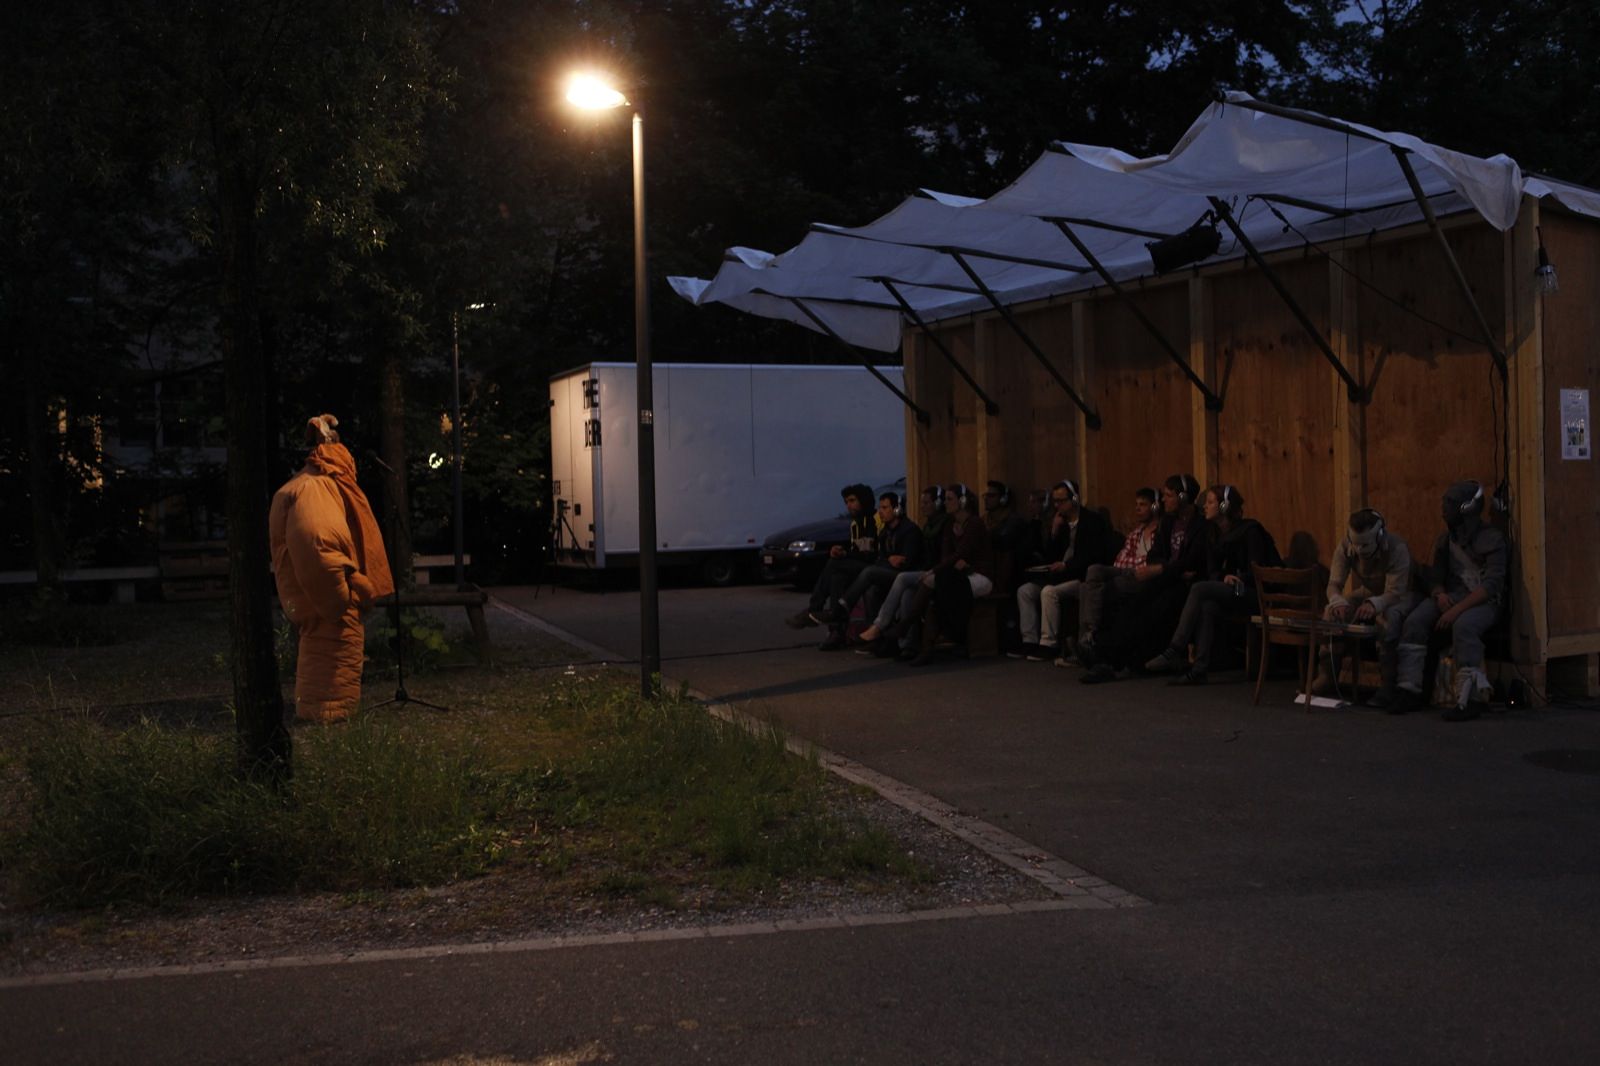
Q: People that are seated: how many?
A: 12